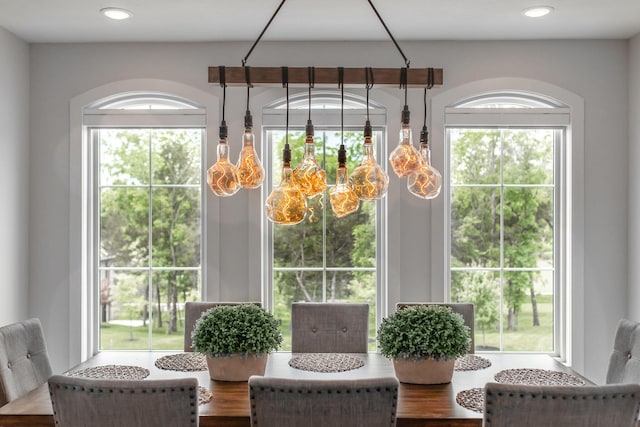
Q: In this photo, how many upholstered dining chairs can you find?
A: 8